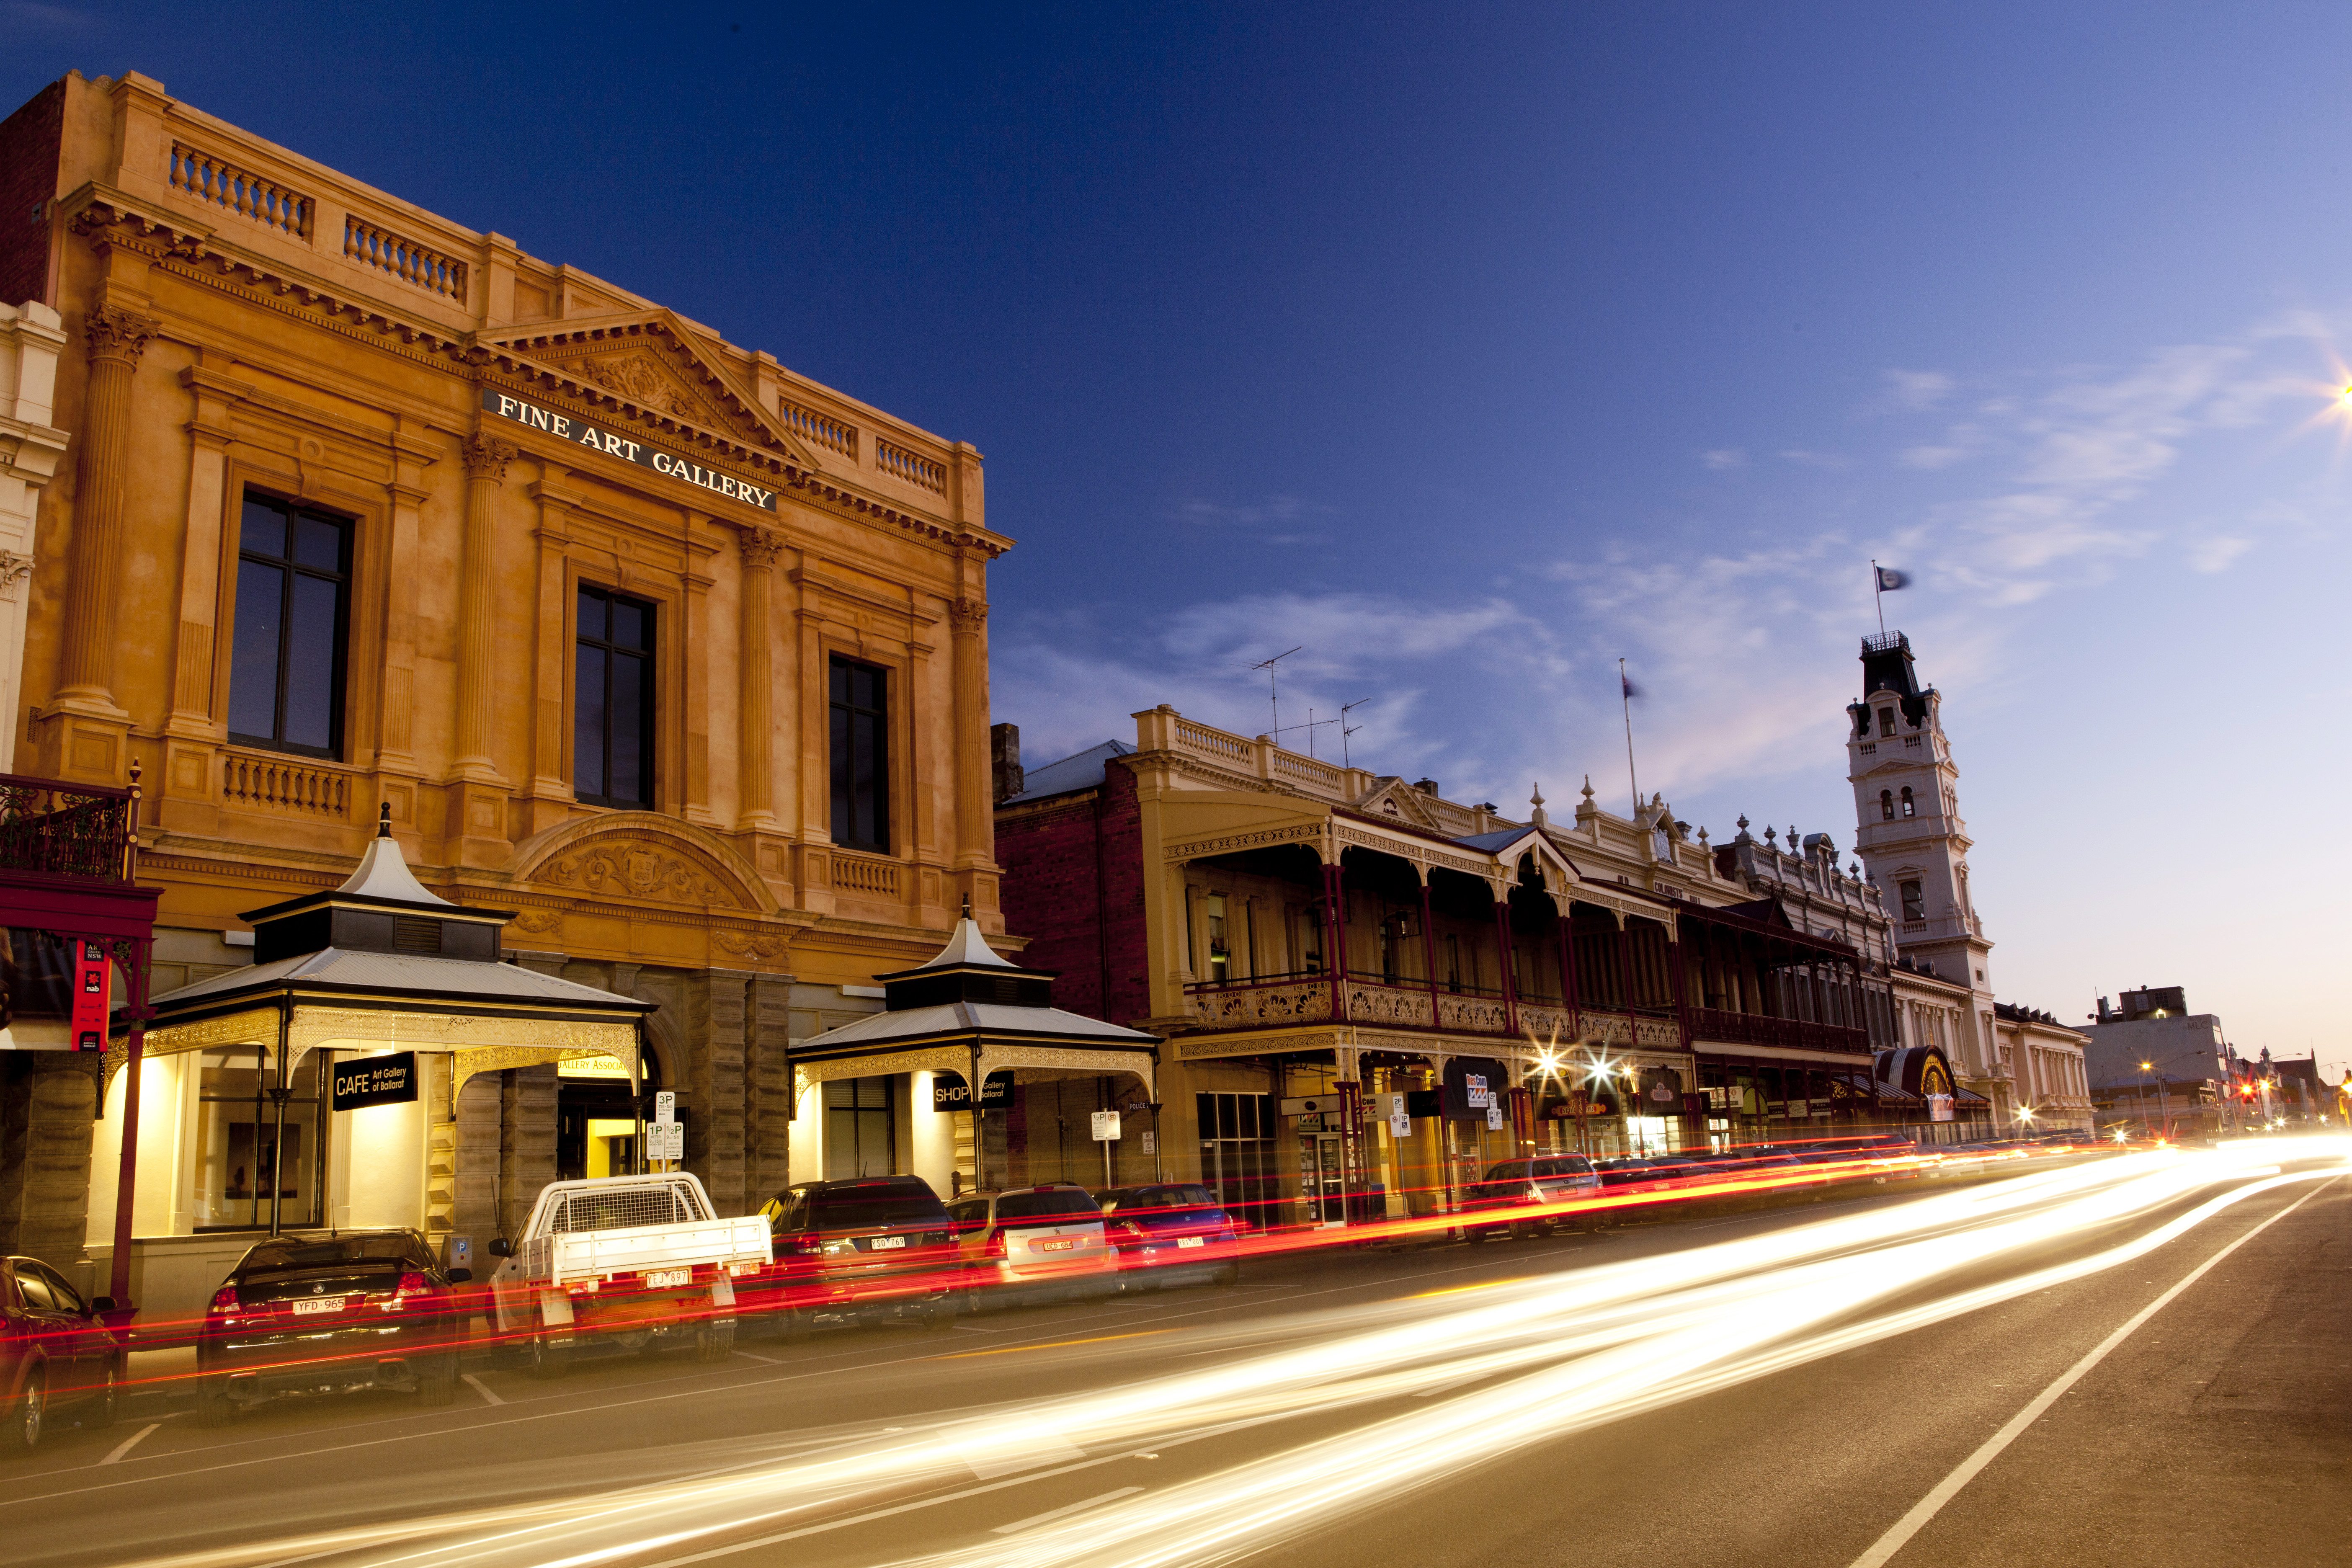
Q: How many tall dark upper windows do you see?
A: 3